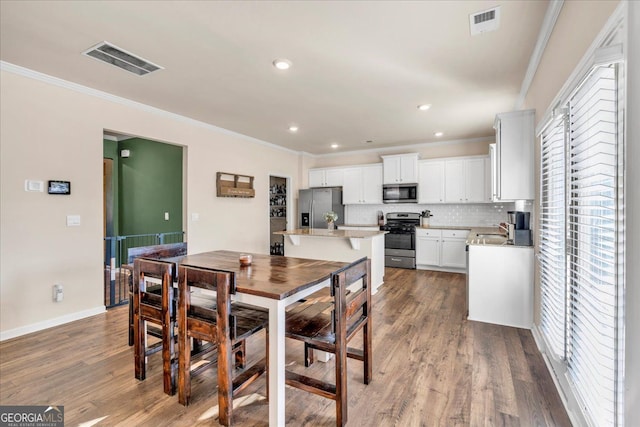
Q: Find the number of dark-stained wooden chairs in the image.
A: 4